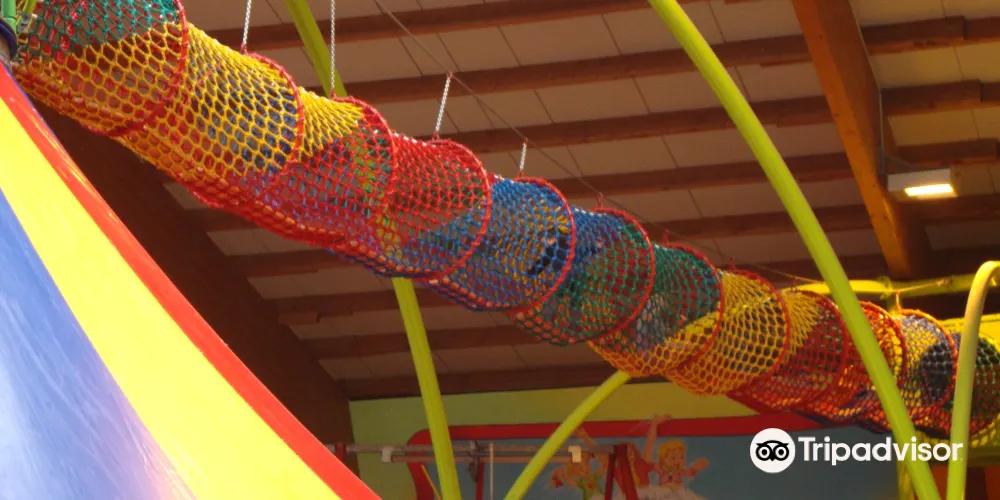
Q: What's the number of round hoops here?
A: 11